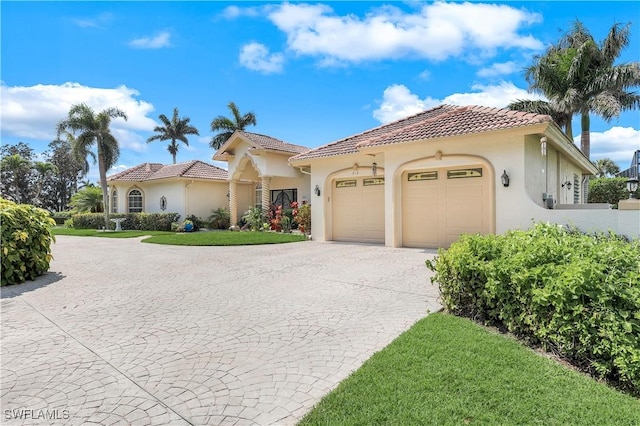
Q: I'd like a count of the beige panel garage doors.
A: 2